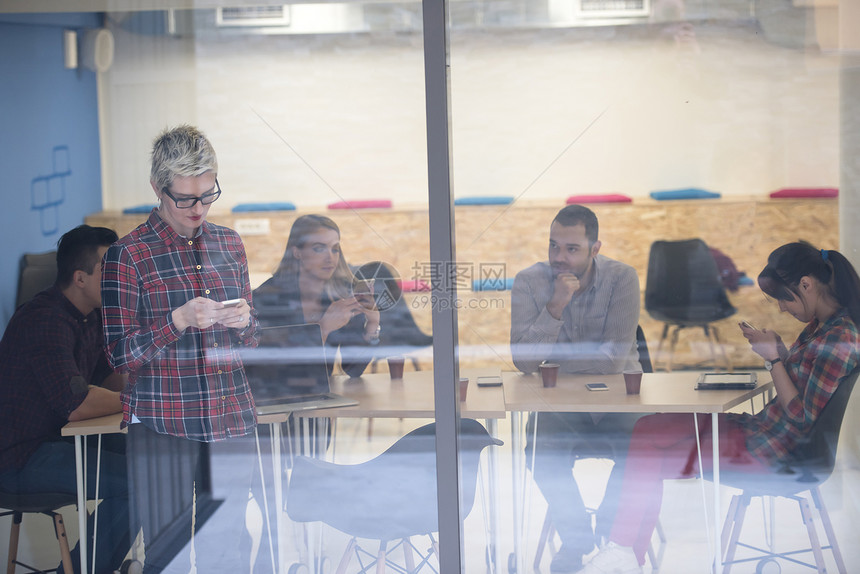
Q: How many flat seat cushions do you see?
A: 10